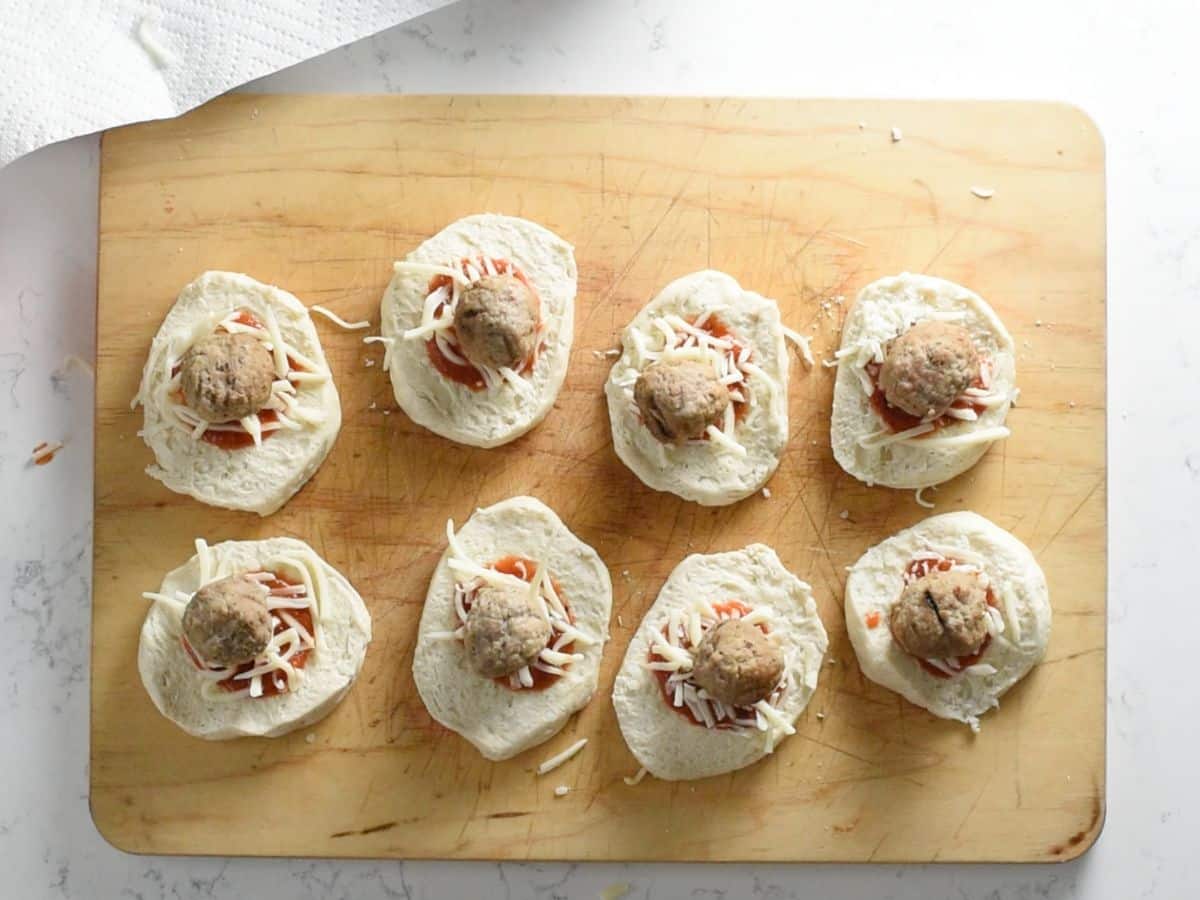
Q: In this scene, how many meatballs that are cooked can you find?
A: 8